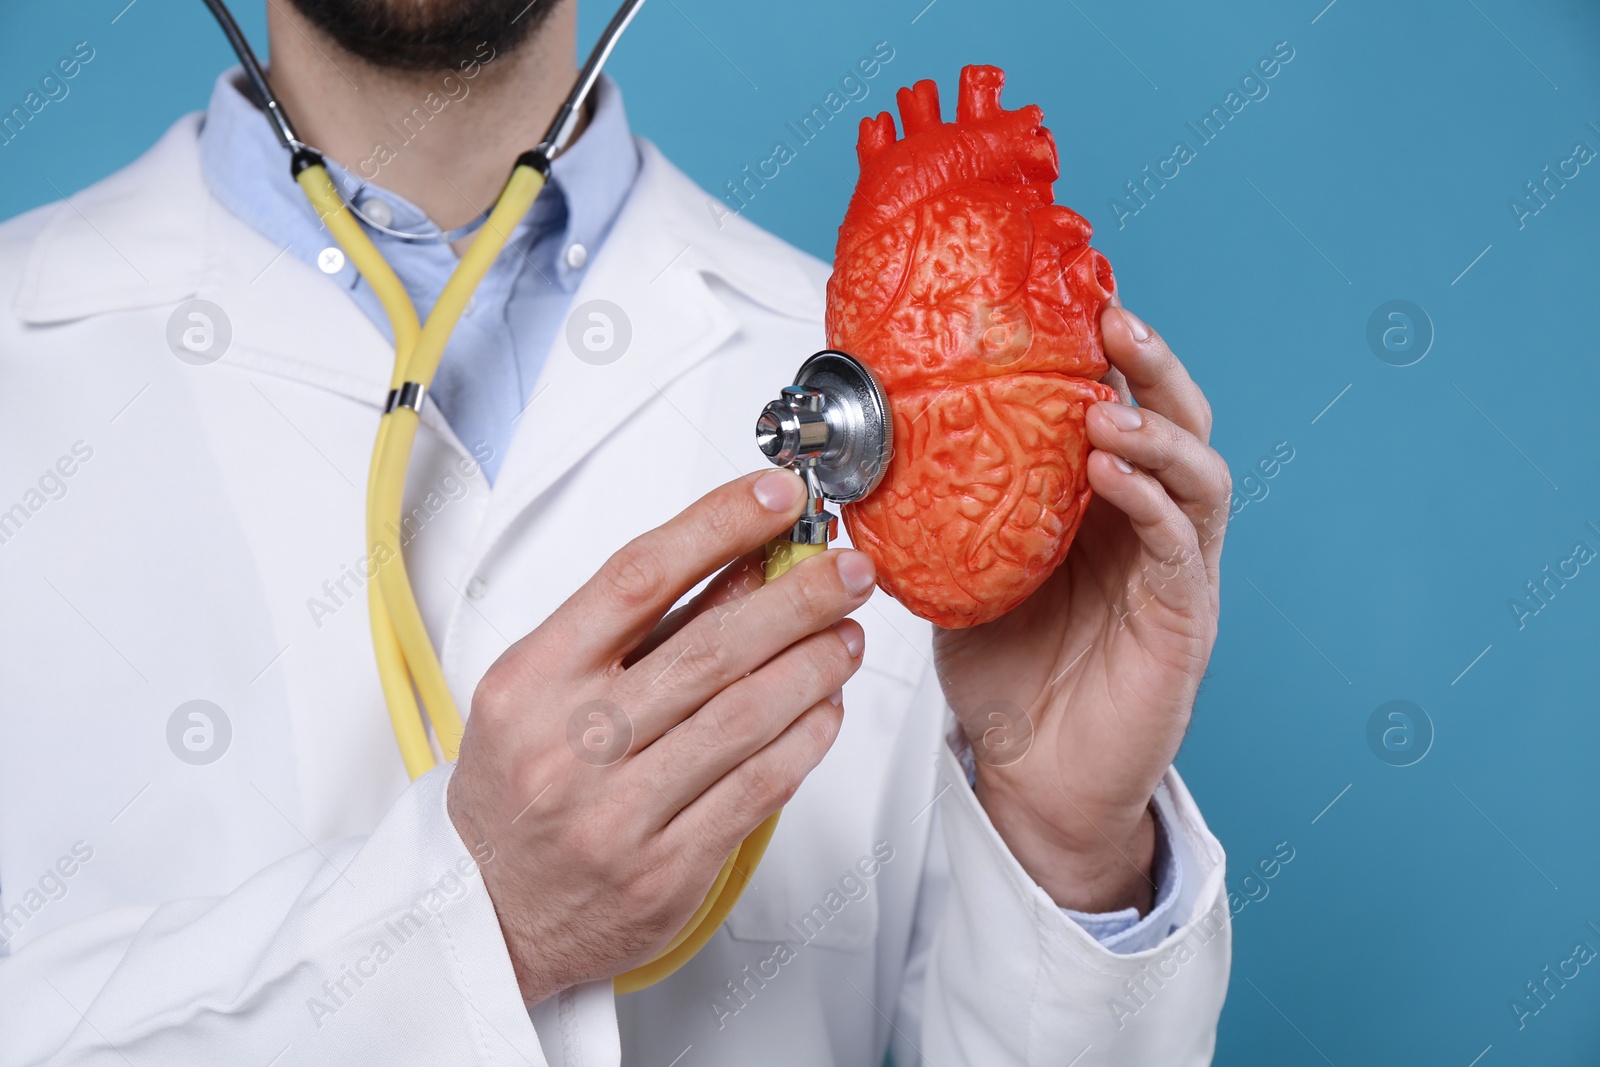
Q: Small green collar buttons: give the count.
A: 0